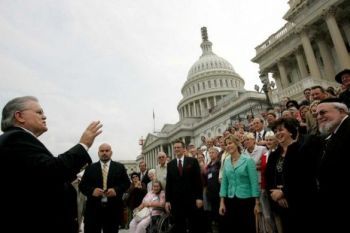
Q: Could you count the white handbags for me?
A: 1